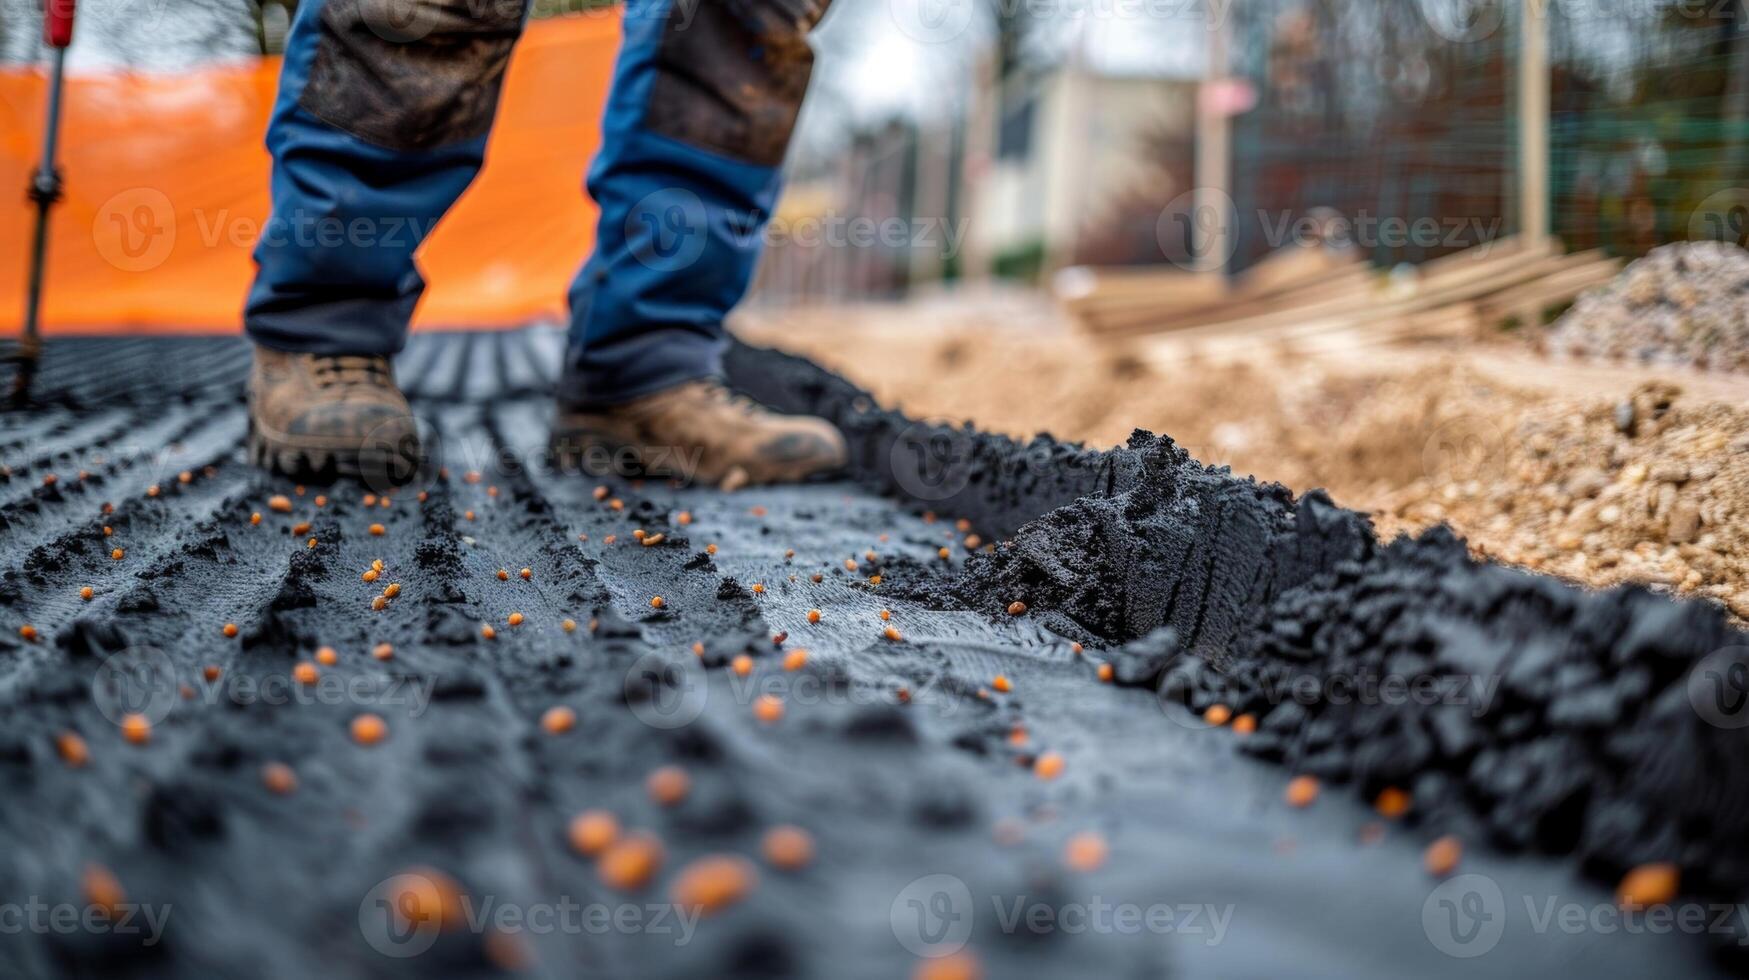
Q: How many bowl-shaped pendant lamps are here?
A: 0